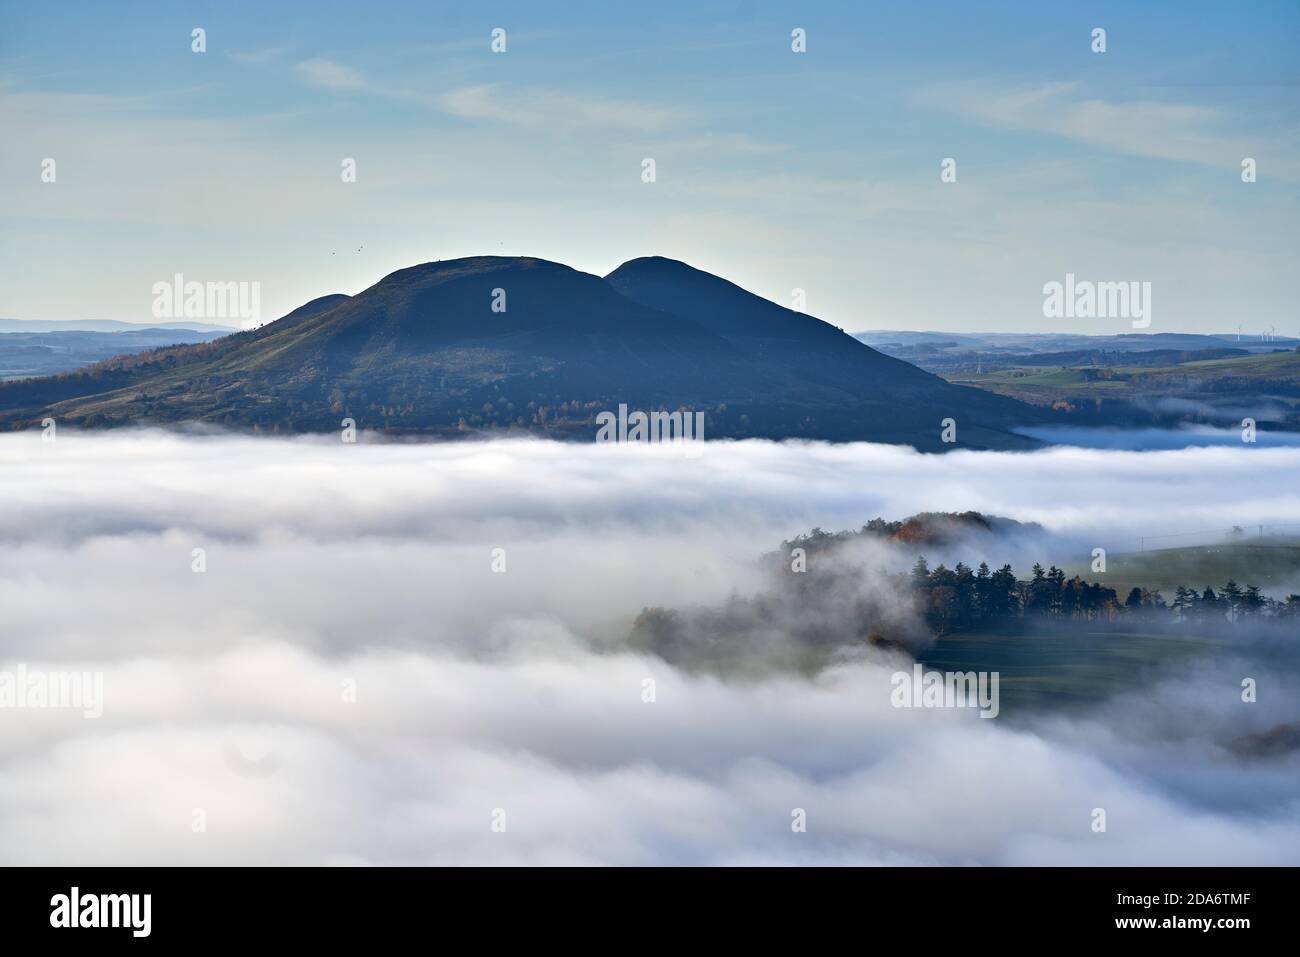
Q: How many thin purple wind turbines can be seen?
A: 4